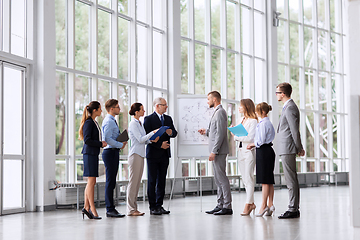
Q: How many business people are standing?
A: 8